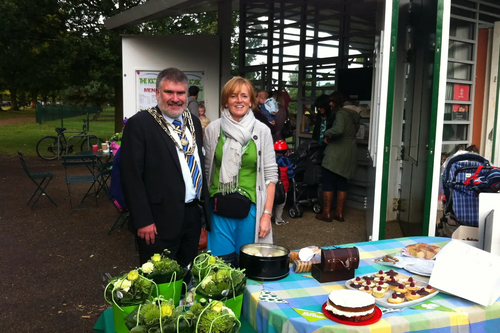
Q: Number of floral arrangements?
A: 6